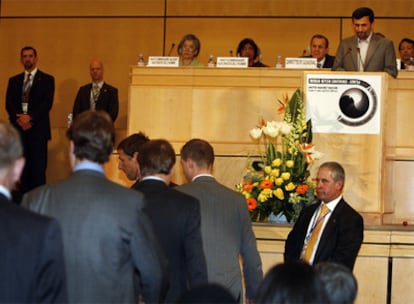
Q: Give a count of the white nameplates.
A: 3